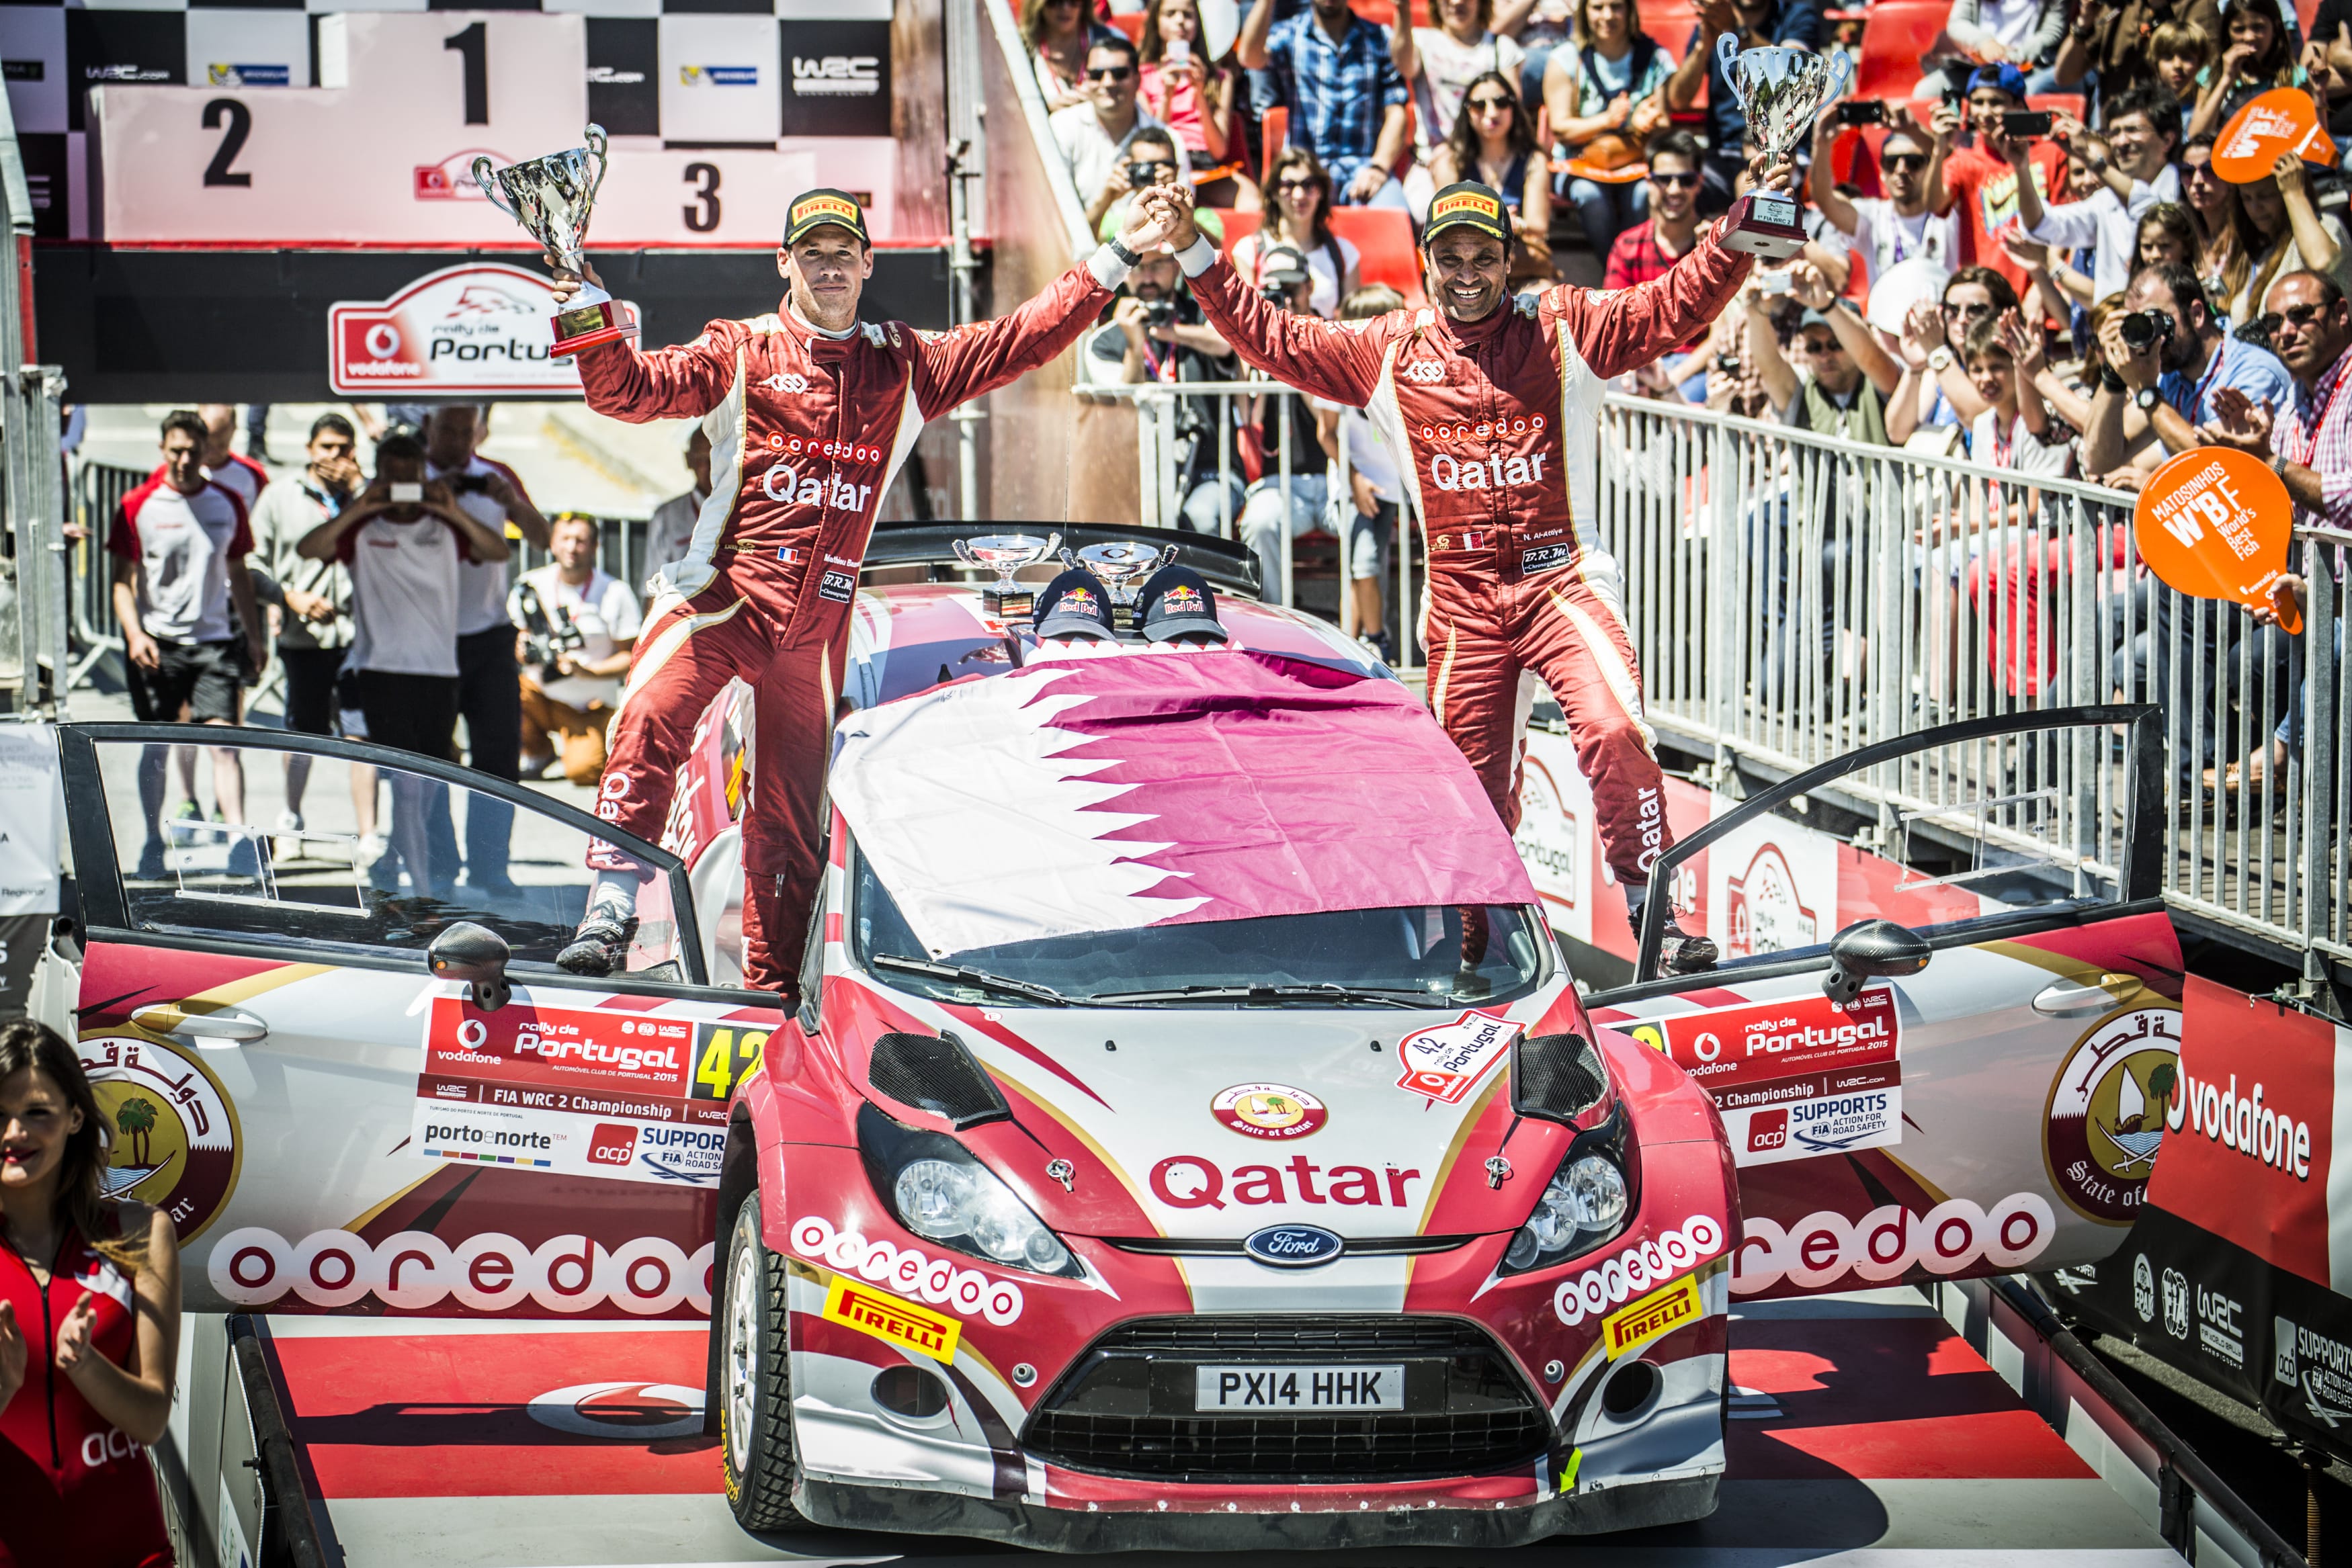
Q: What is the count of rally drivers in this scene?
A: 2